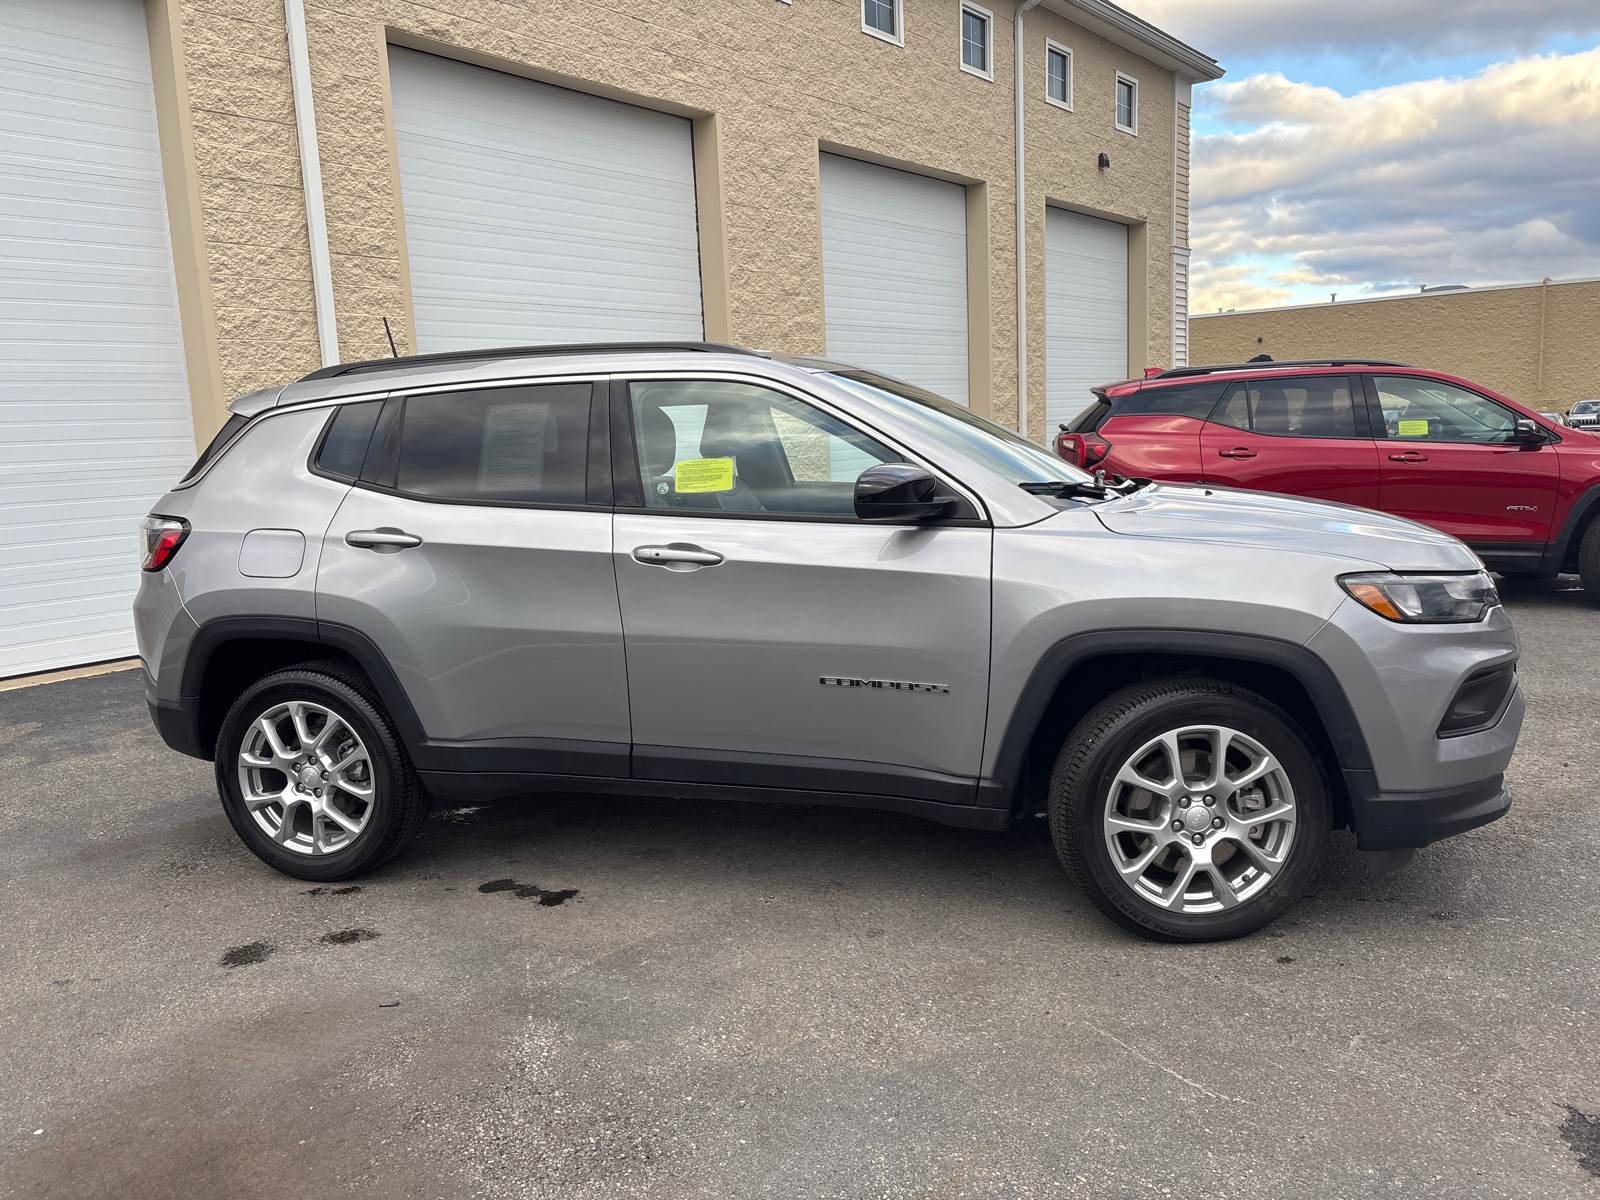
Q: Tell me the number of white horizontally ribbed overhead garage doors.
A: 4